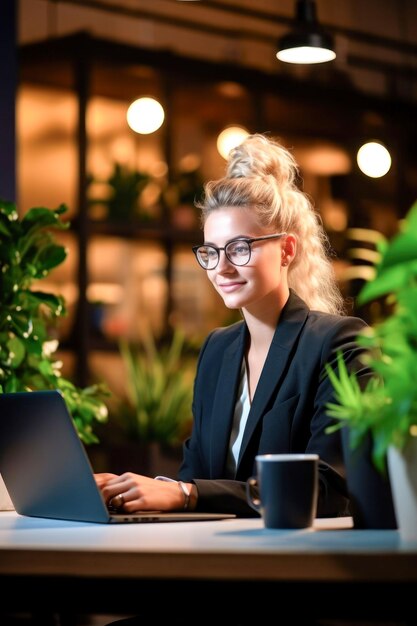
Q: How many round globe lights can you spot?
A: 3